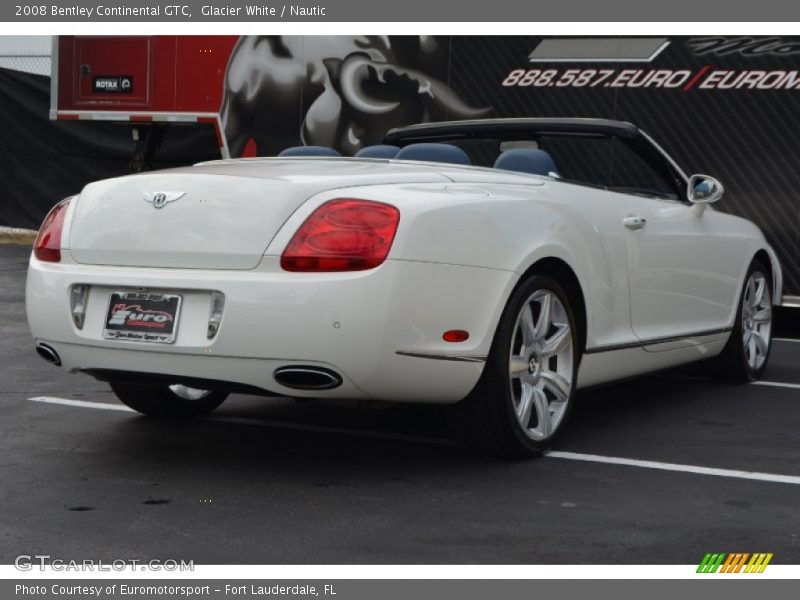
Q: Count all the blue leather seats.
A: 4